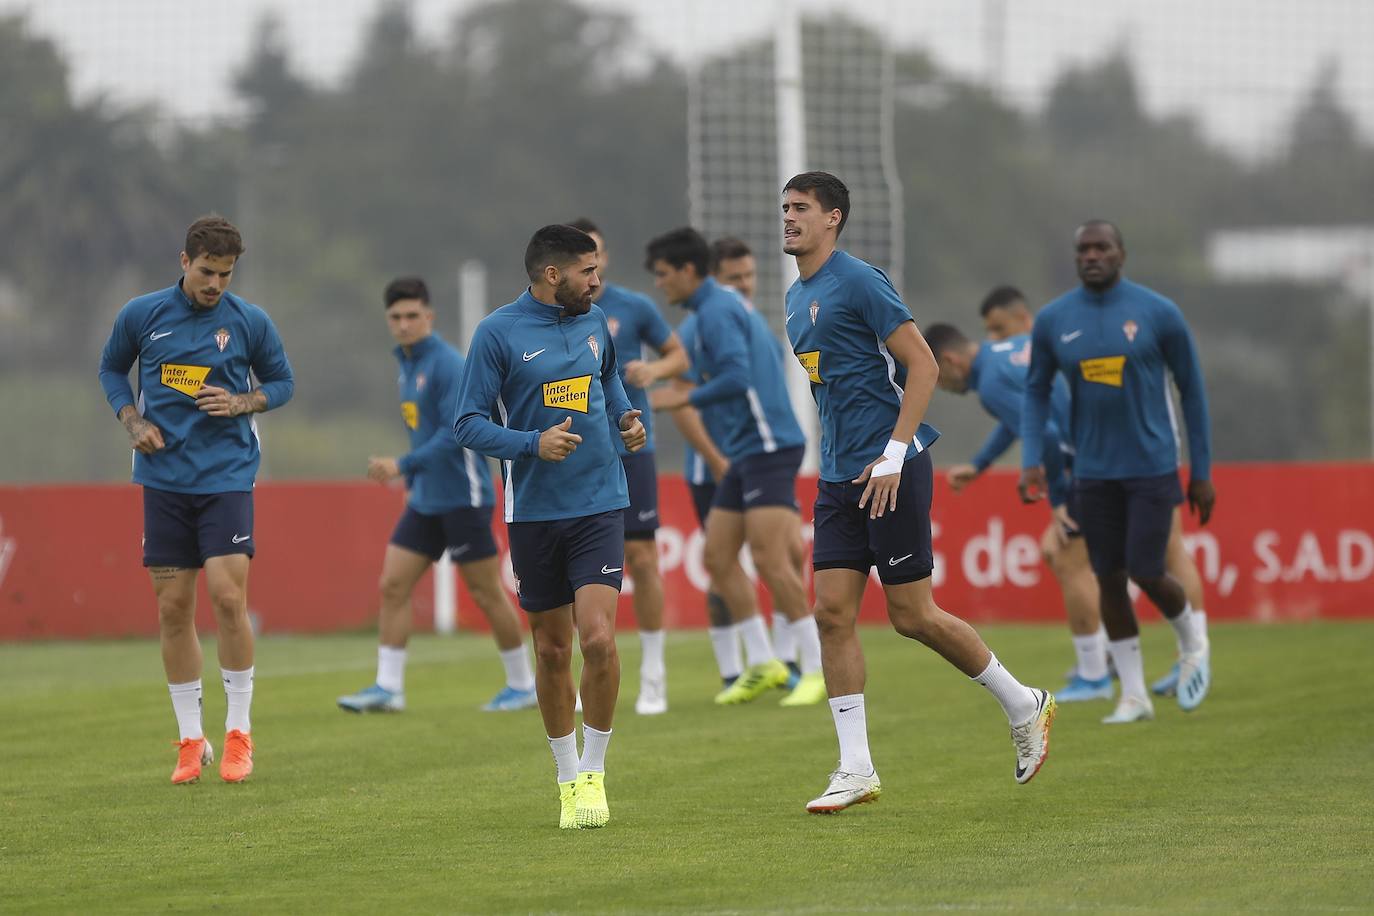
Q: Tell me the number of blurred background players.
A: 7